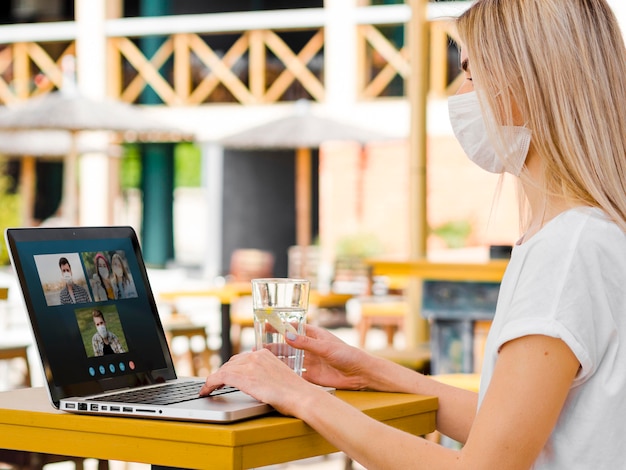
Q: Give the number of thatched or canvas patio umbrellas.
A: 2